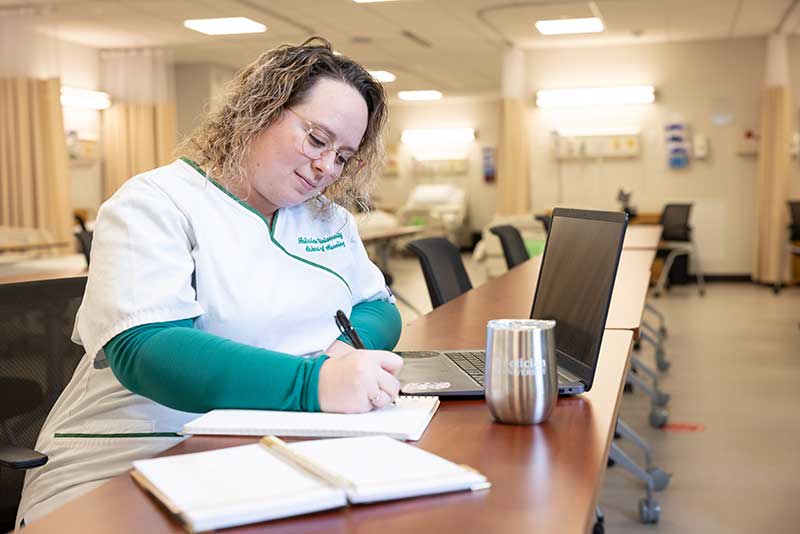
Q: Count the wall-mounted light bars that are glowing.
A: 3